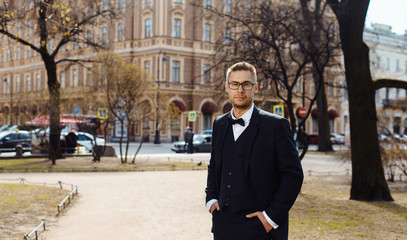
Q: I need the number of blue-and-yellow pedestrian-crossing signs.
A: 3